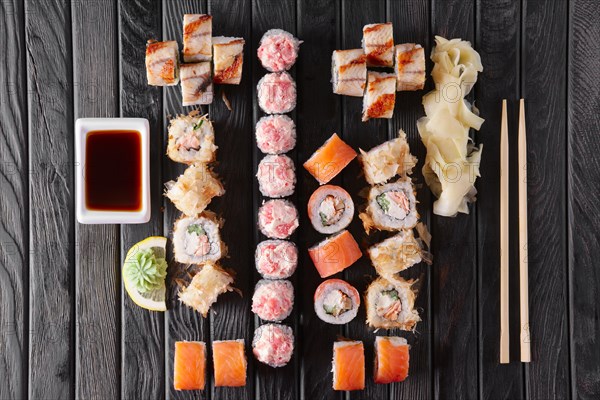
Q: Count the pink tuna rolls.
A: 8